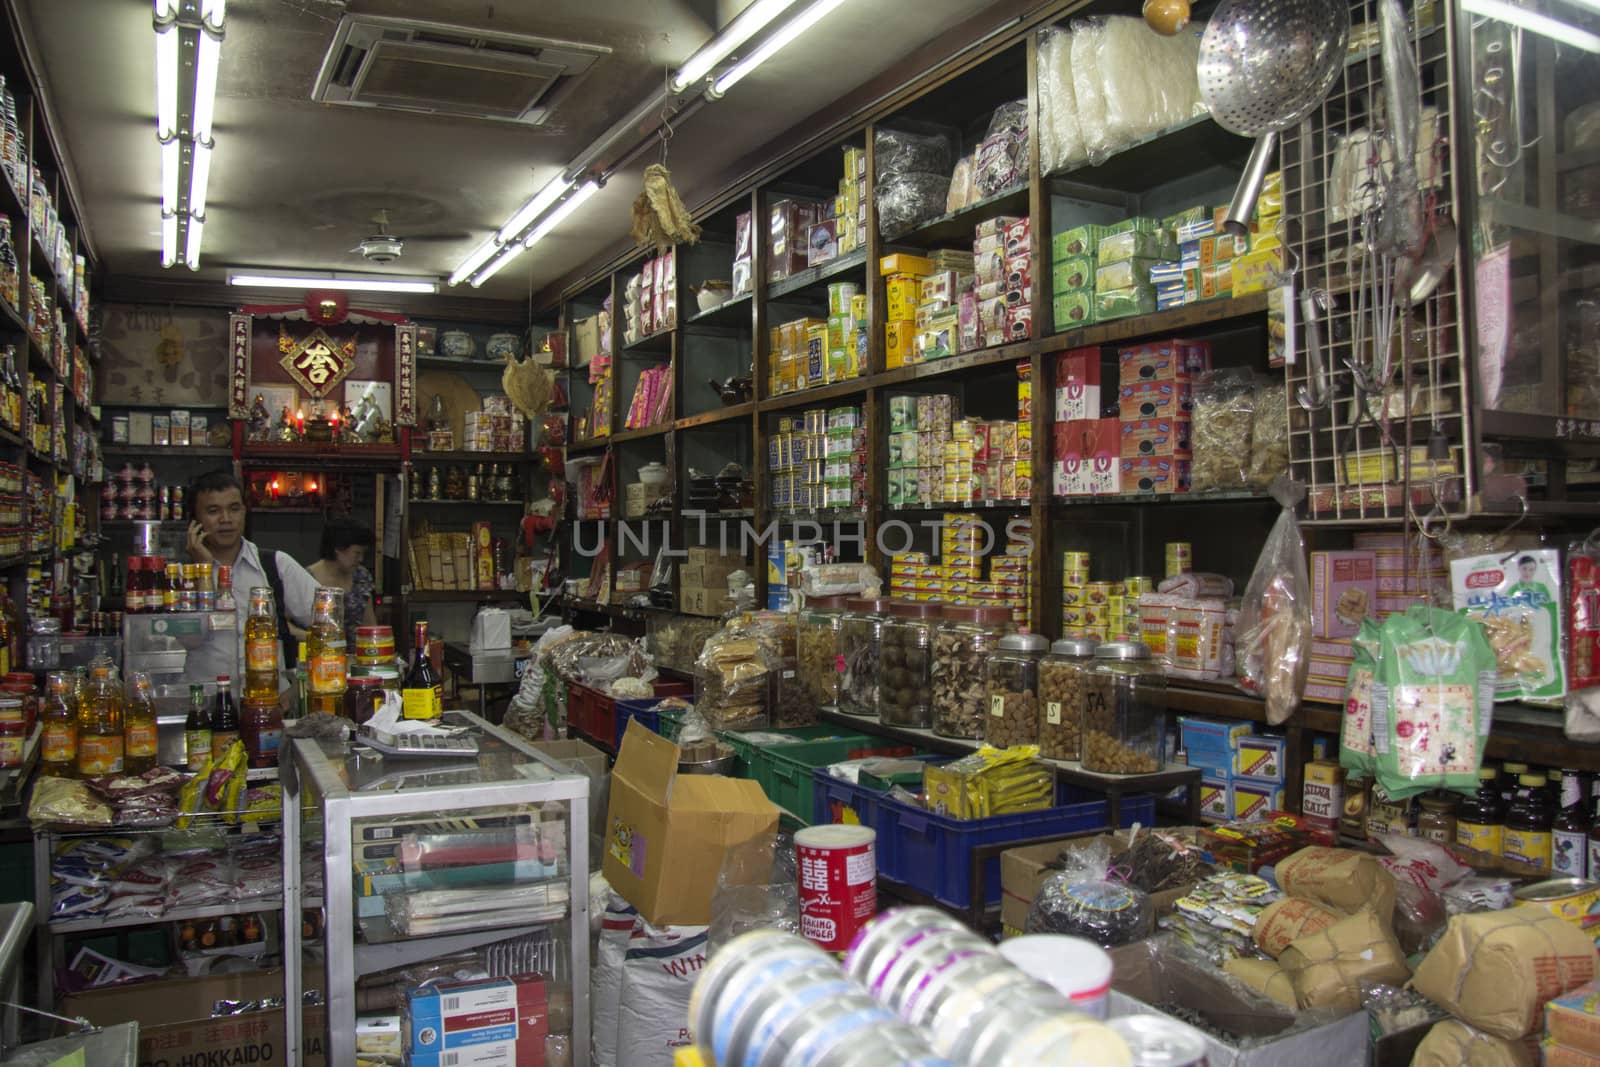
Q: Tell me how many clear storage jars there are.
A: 7